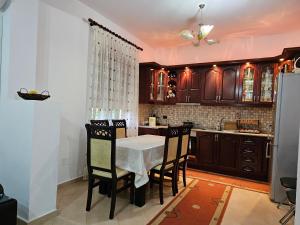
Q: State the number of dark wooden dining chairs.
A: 5